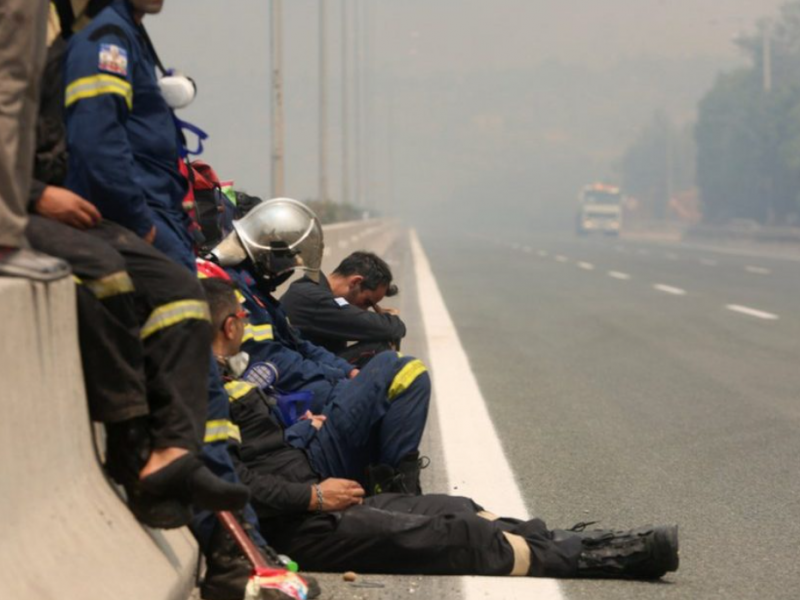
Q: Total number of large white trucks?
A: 1